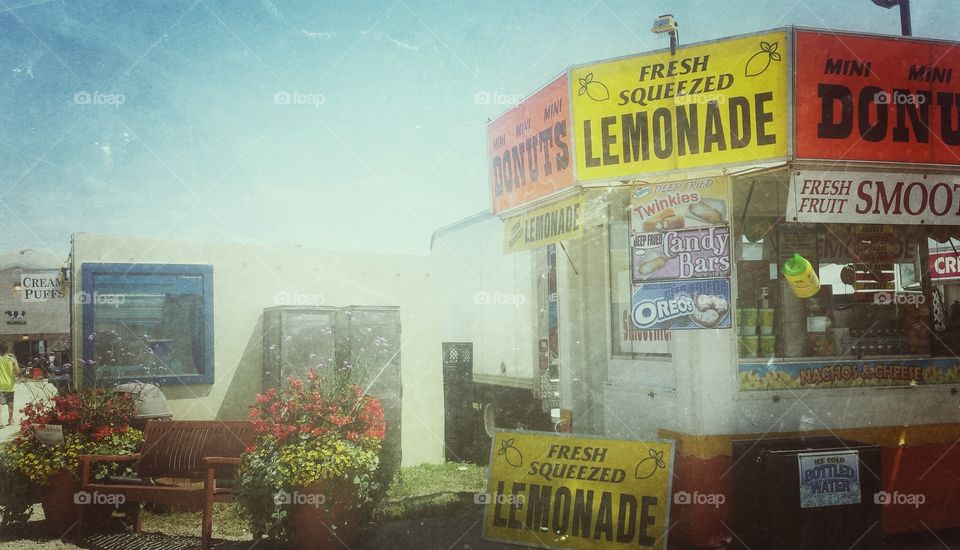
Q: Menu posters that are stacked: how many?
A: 3